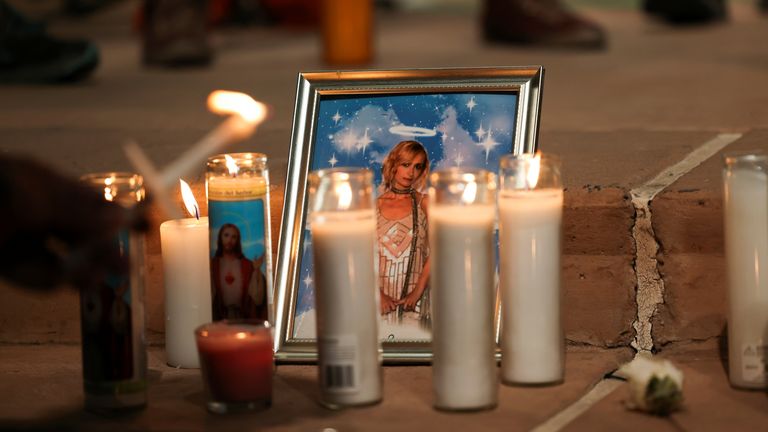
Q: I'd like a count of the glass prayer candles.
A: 6